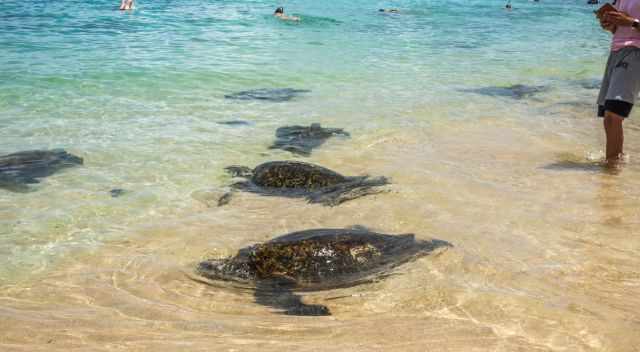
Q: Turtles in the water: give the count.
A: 6